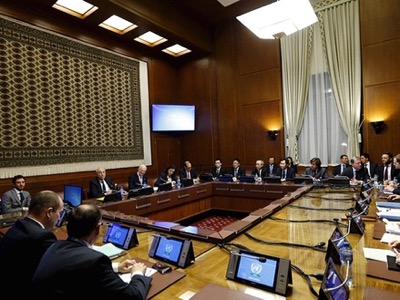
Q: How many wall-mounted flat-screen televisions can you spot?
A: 1